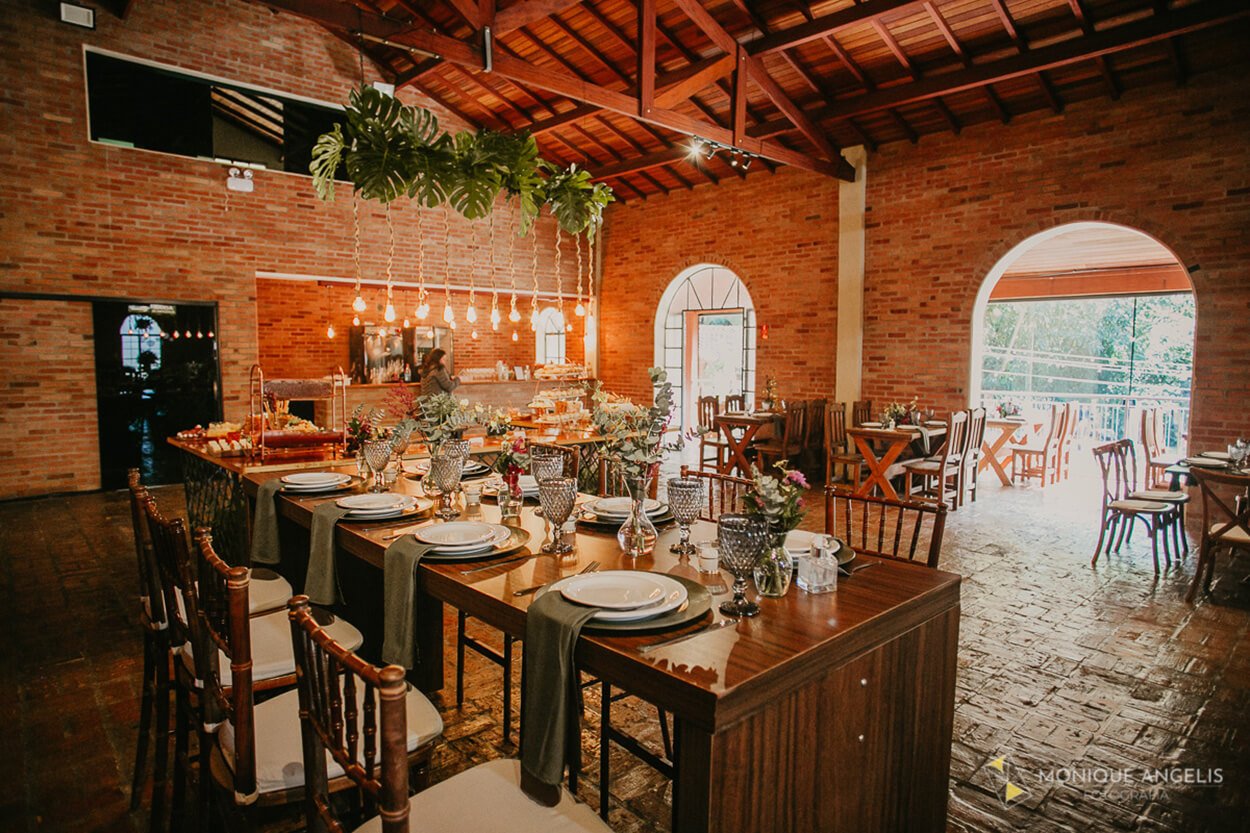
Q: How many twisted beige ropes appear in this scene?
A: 11